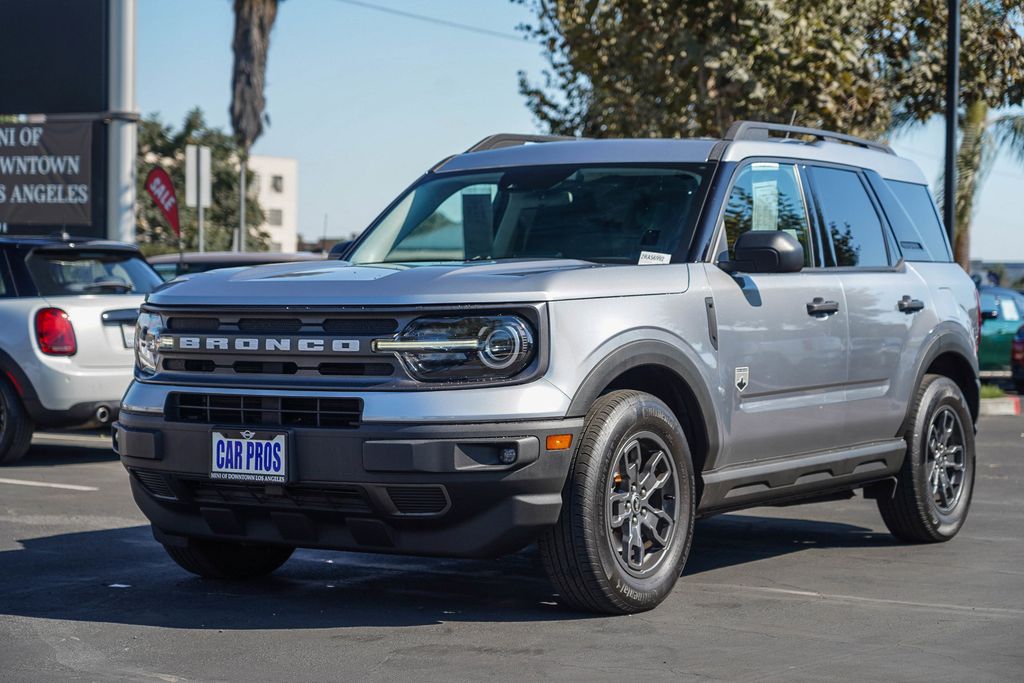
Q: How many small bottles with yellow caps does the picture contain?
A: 0